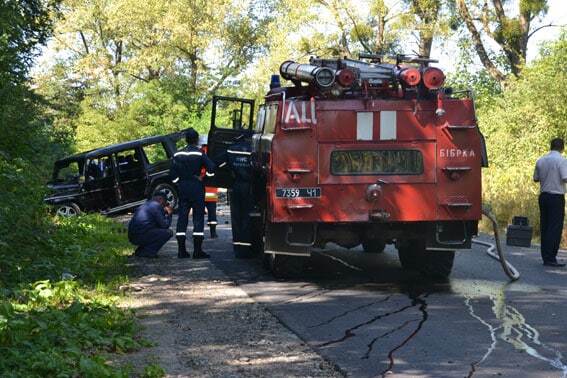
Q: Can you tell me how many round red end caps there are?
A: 3